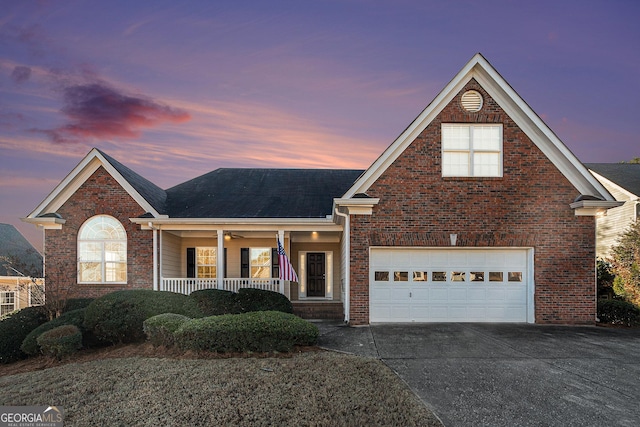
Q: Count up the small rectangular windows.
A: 8